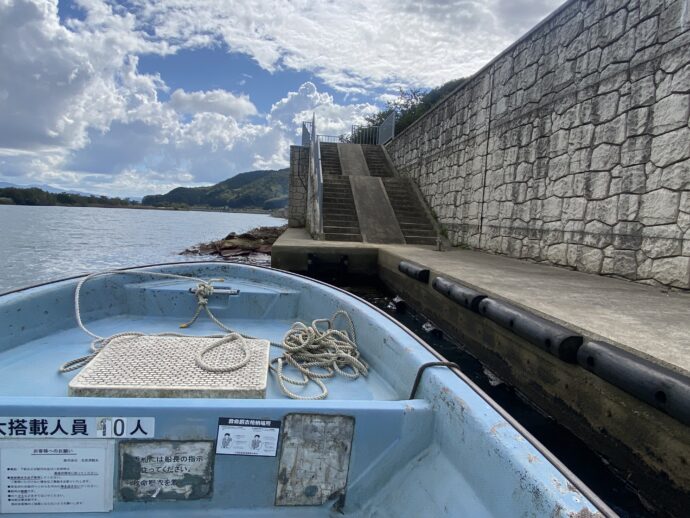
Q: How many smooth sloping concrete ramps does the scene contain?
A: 2